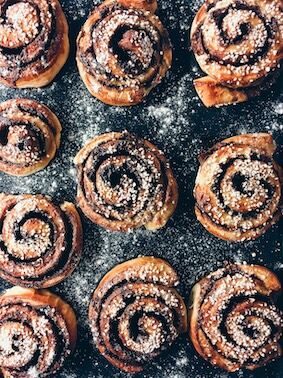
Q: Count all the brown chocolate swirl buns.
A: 10